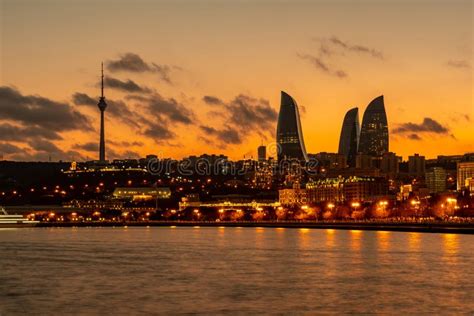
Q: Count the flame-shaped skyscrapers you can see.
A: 3